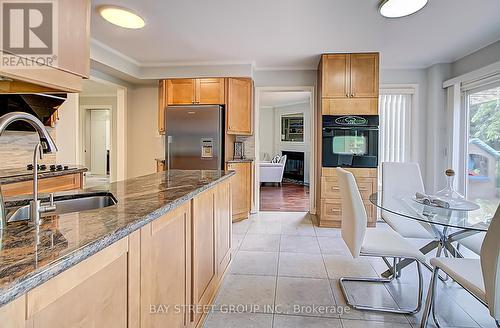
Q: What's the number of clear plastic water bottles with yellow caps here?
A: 0